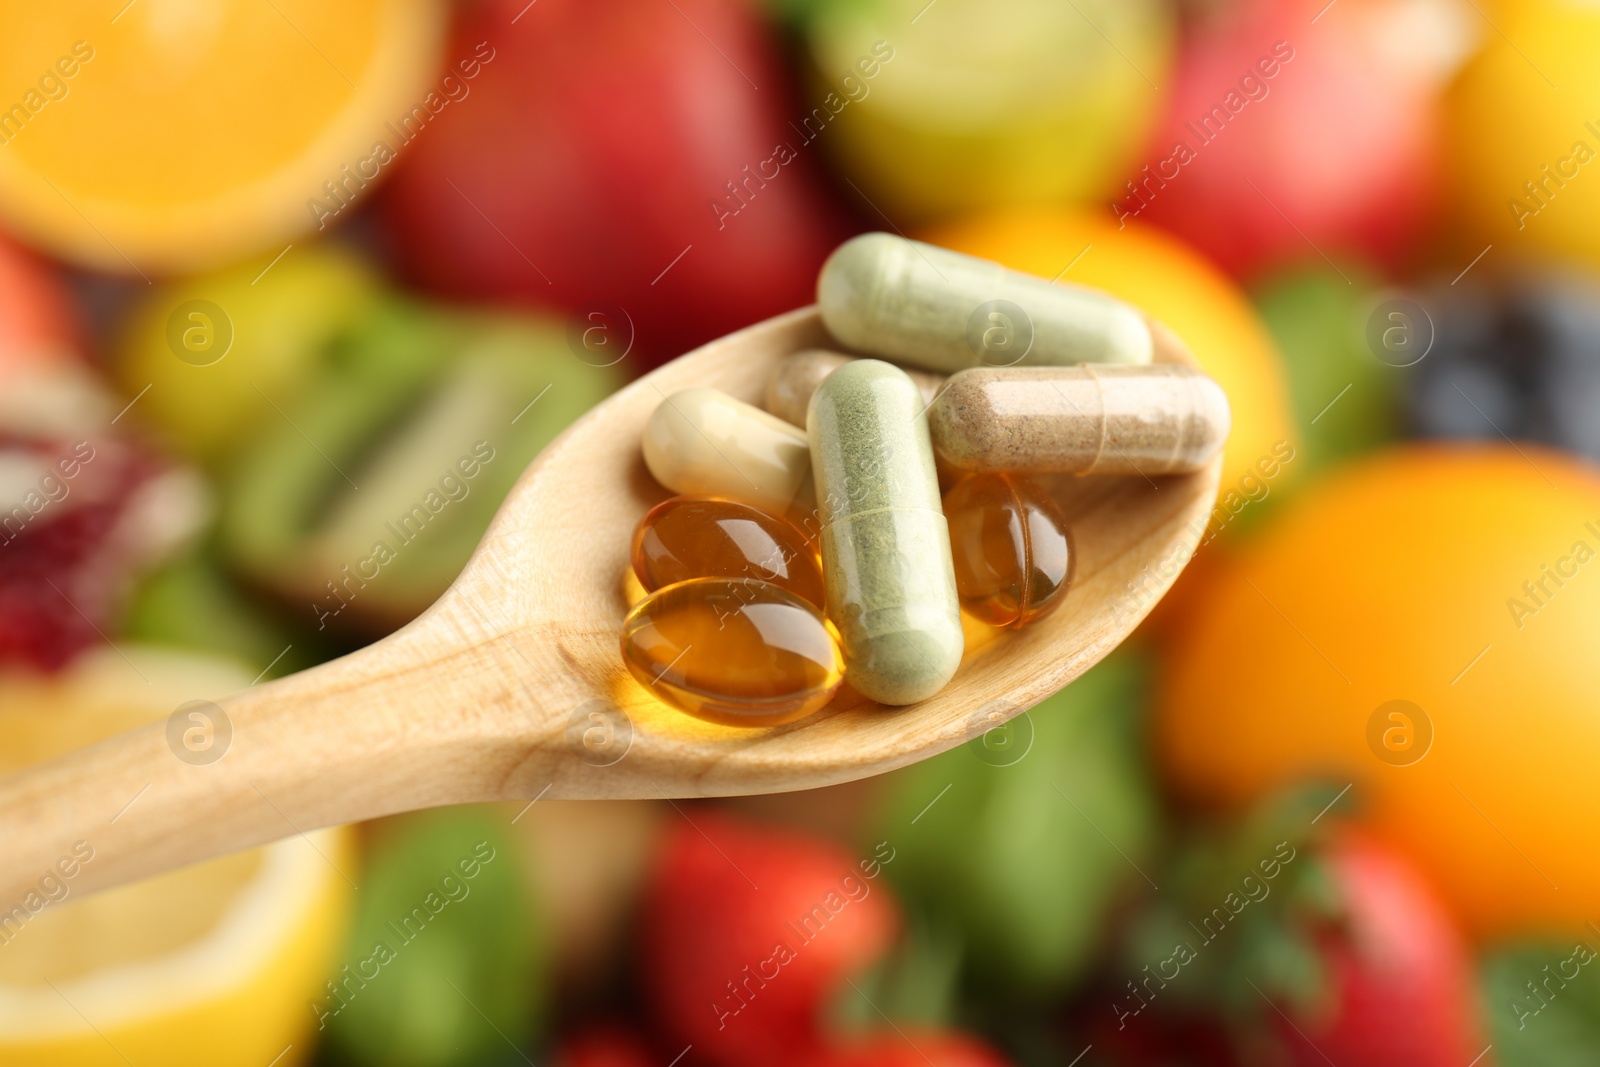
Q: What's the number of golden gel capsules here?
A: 3